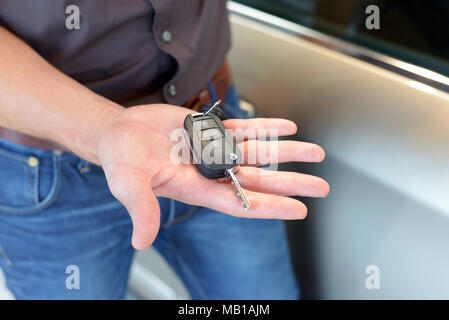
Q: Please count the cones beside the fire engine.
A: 0